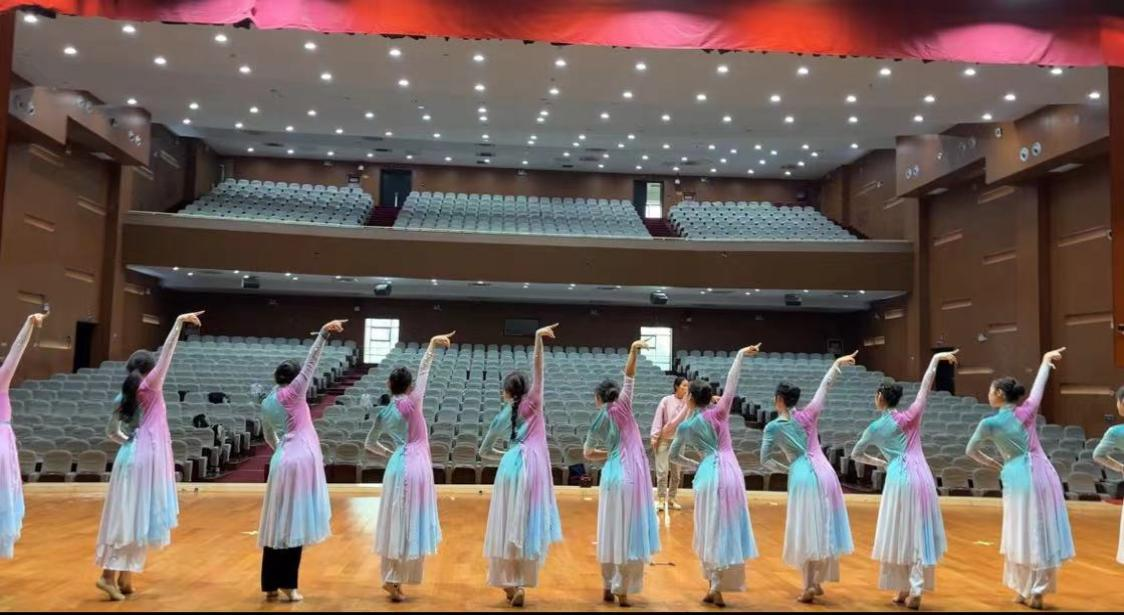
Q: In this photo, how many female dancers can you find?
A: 11